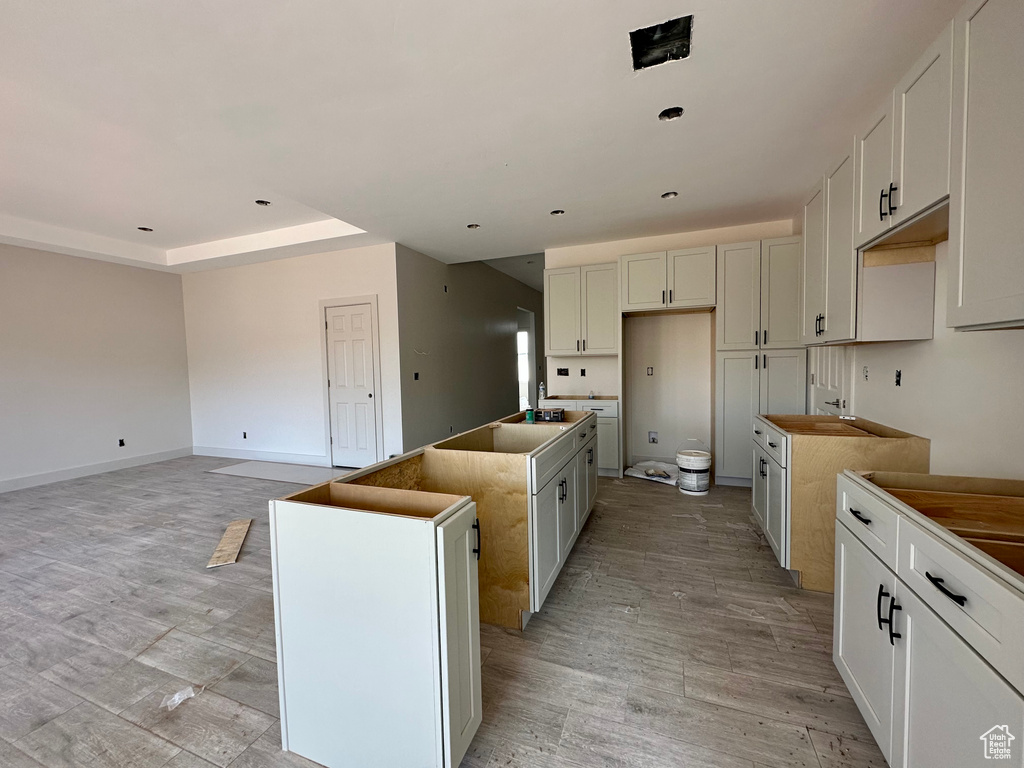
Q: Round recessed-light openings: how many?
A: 6